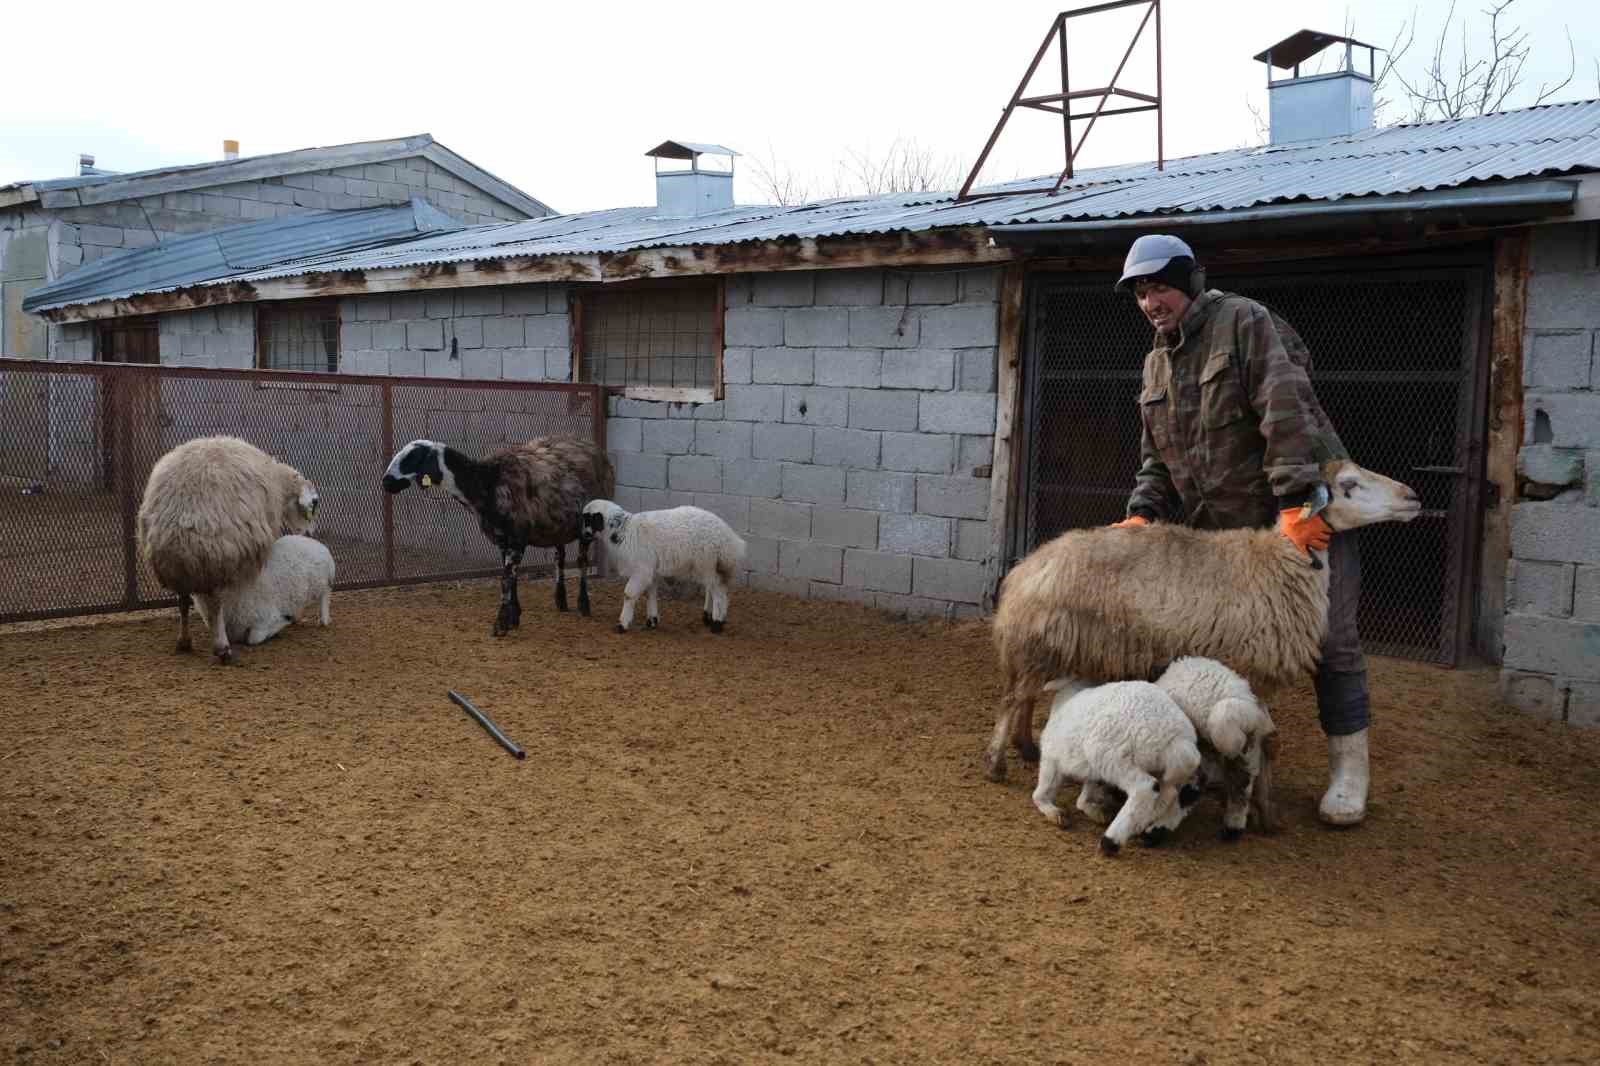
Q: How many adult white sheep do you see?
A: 2